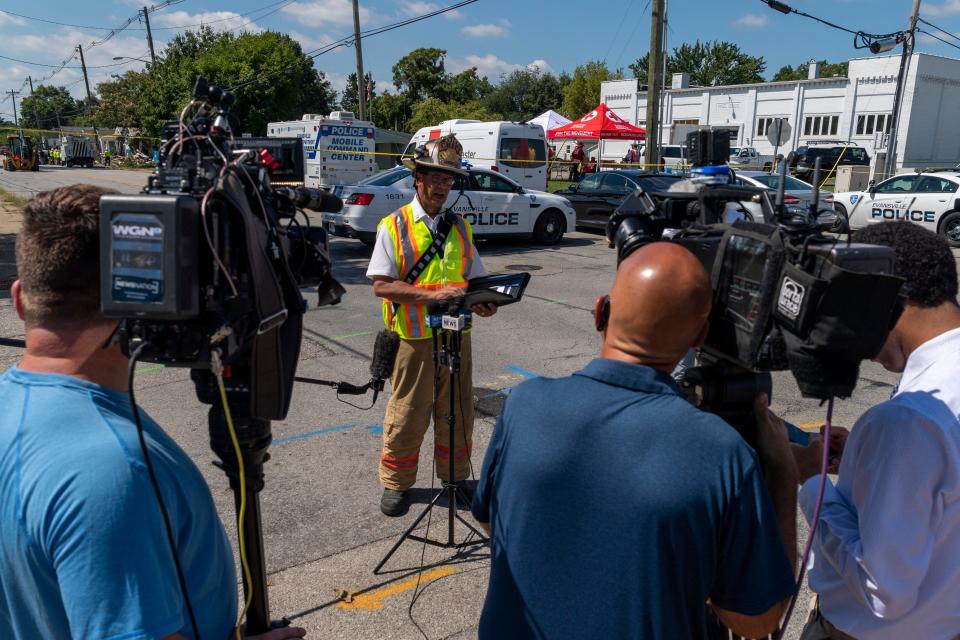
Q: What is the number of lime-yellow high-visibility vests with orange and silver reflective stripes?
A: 1